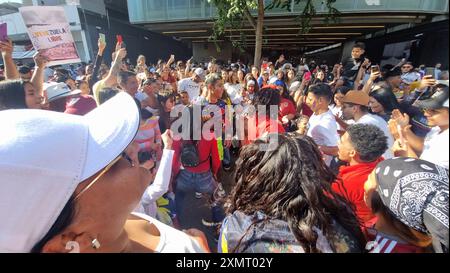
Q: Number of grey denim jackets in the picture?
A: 1